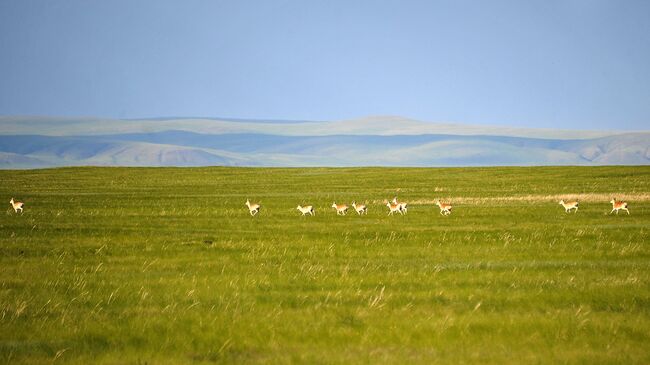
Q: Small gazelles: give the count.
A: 10